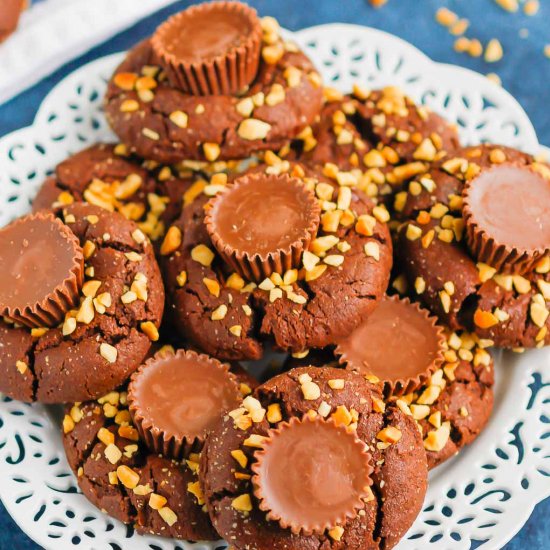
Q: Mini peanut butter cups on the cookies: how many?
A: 7